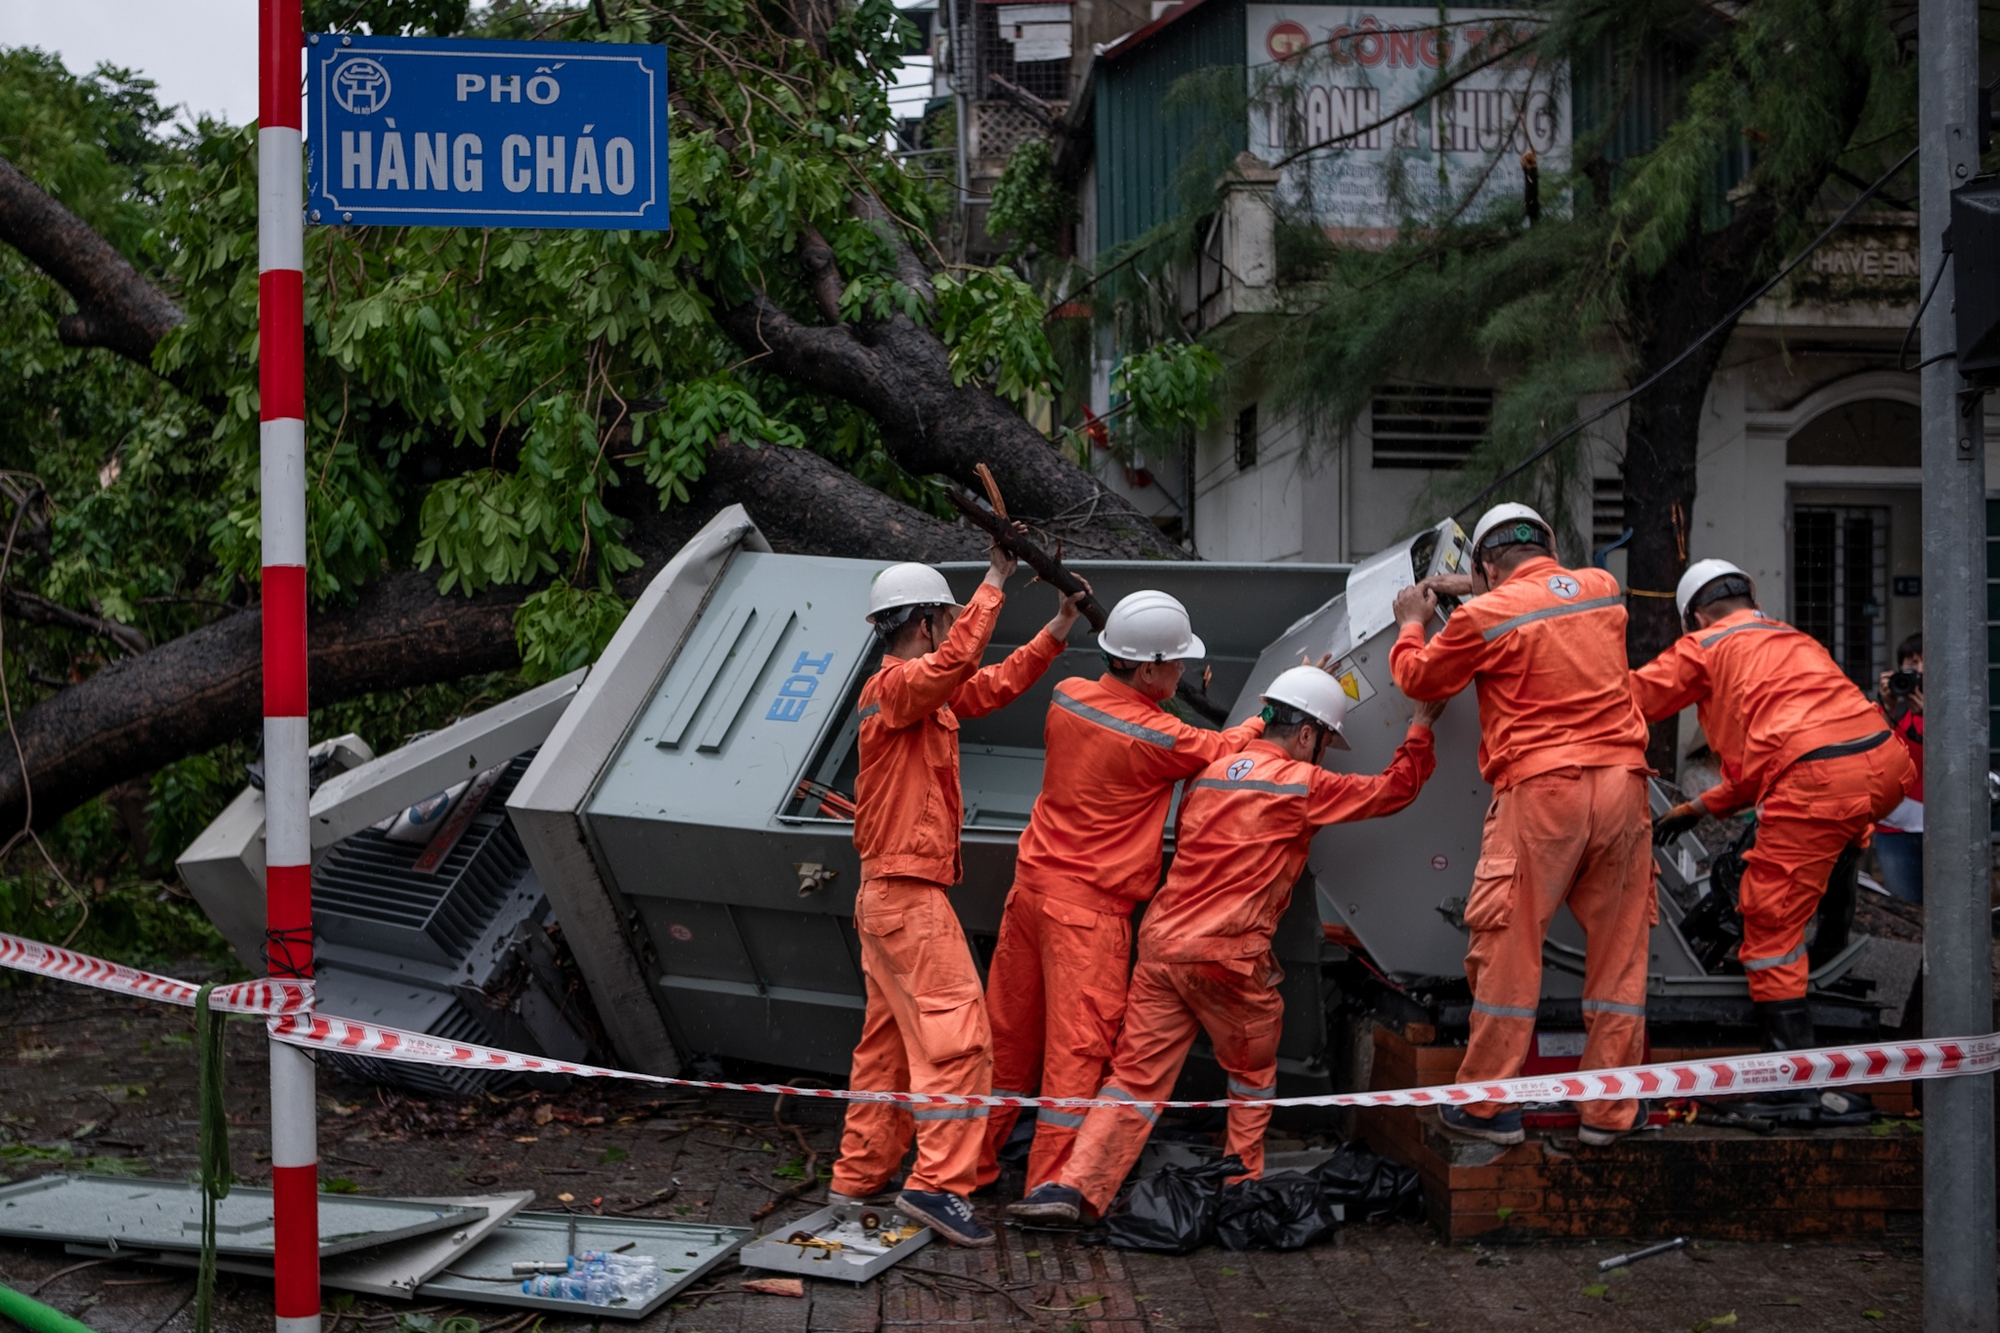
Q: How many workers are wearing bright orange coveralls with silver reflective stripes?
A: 5